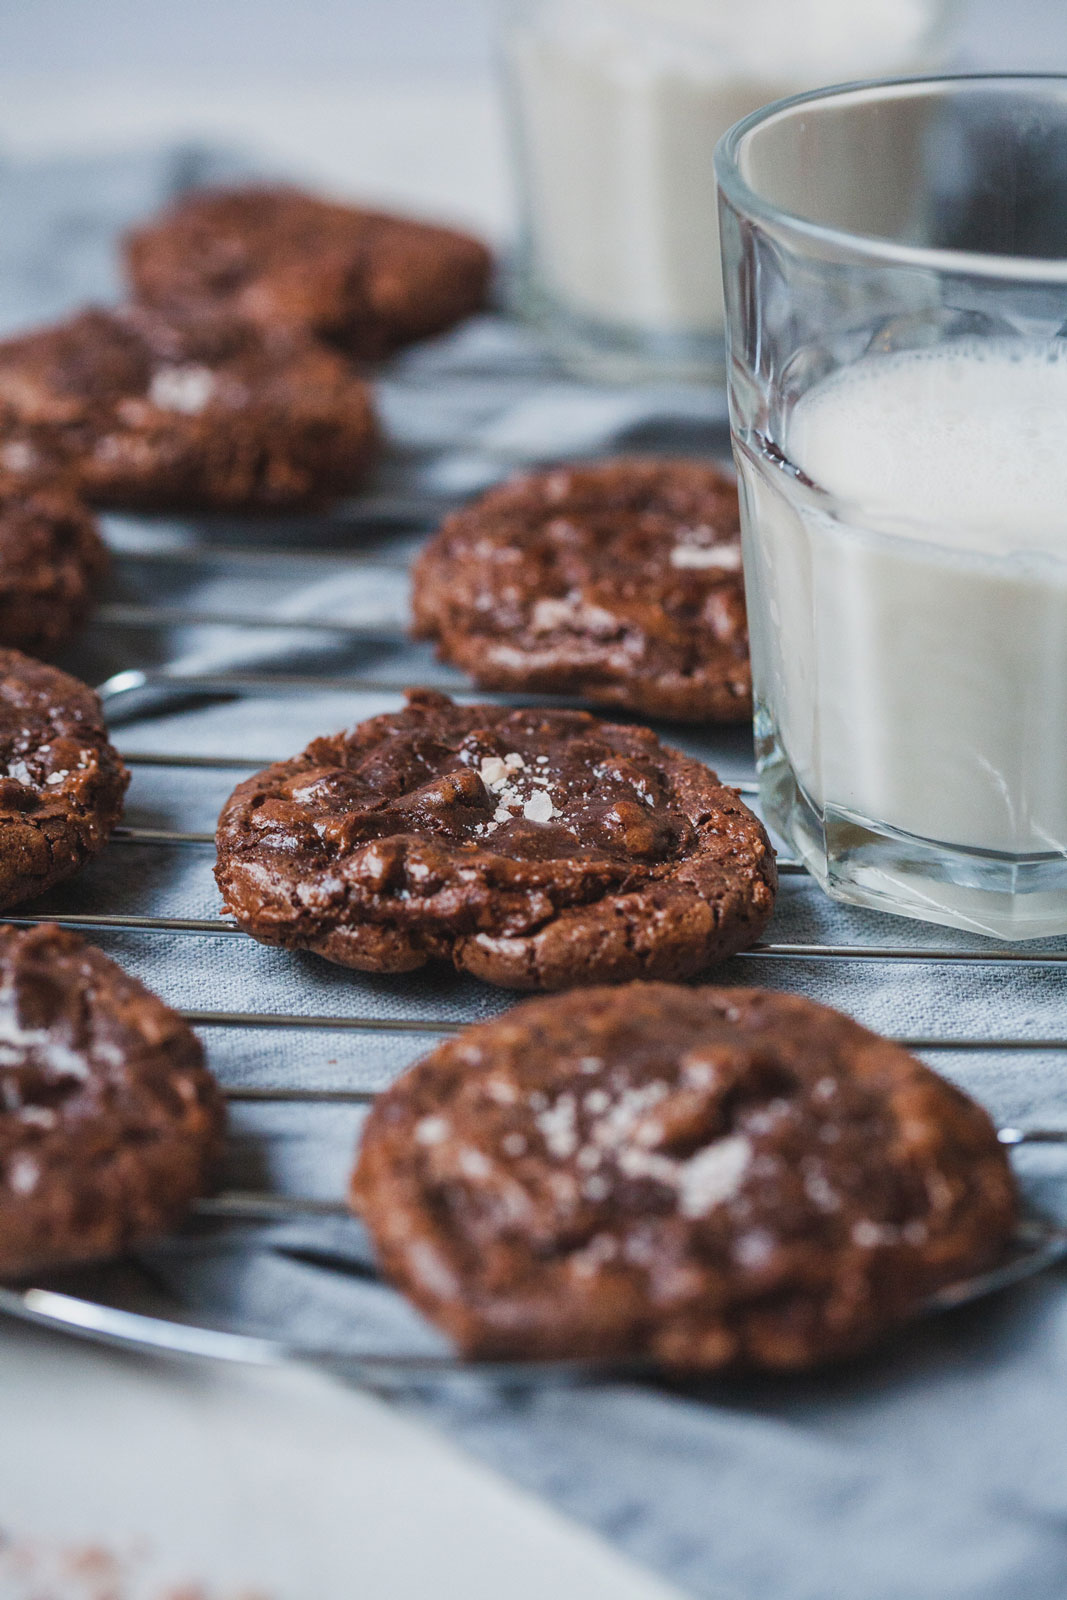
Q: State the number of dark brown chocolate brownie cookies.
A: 8